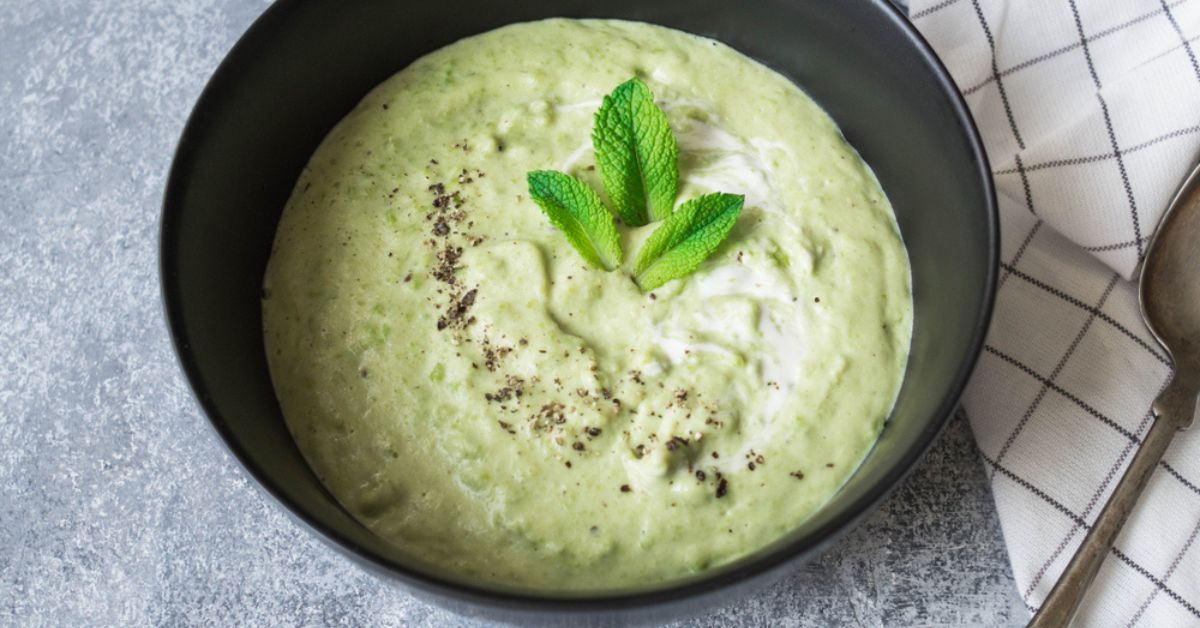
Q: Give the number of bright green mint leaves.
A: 3